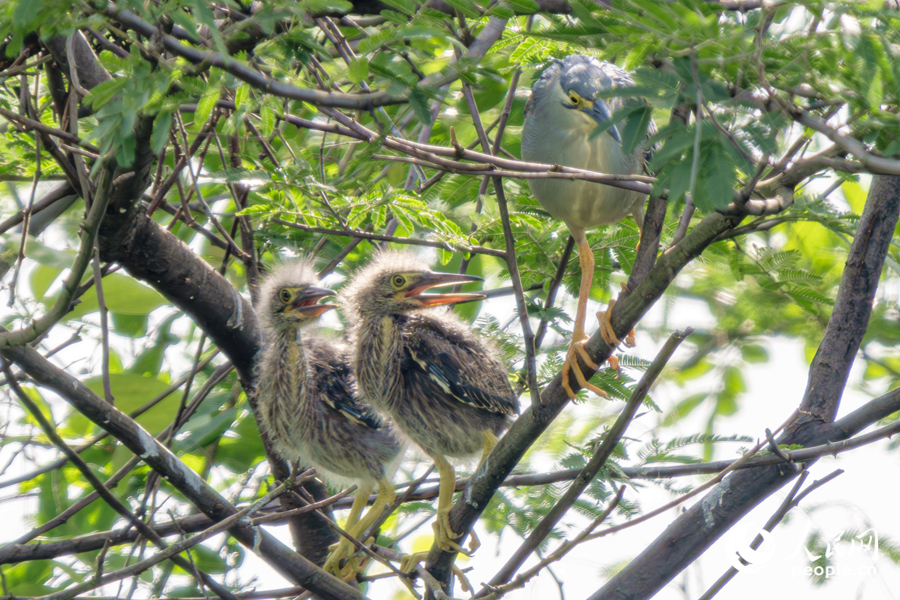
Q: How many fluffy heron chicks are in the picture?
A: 2